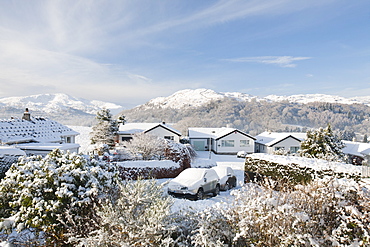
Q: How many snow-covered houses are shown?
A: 5